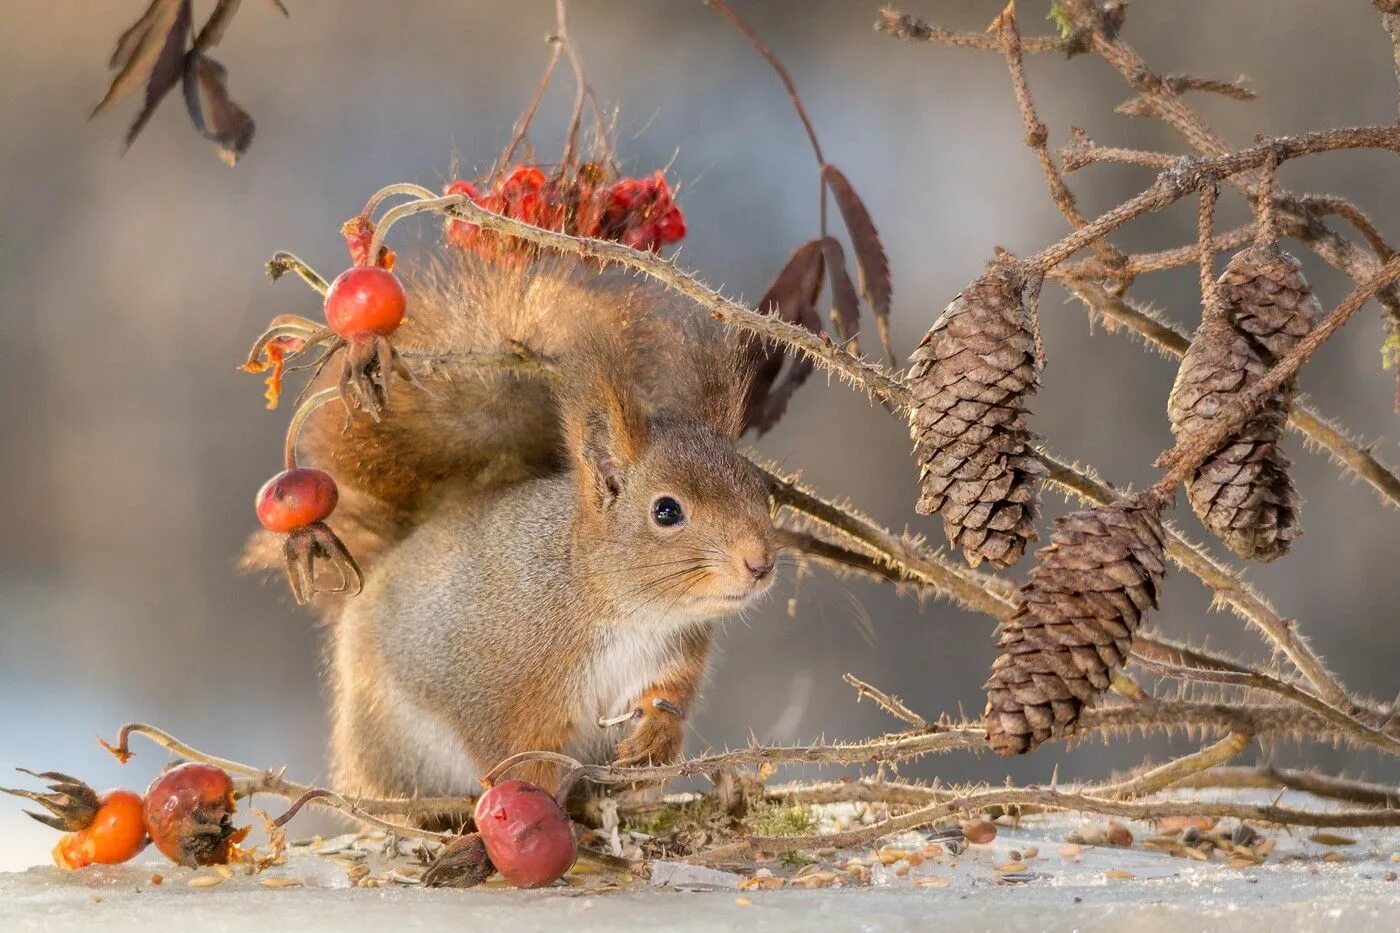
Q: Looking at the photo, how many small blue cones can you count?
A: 0